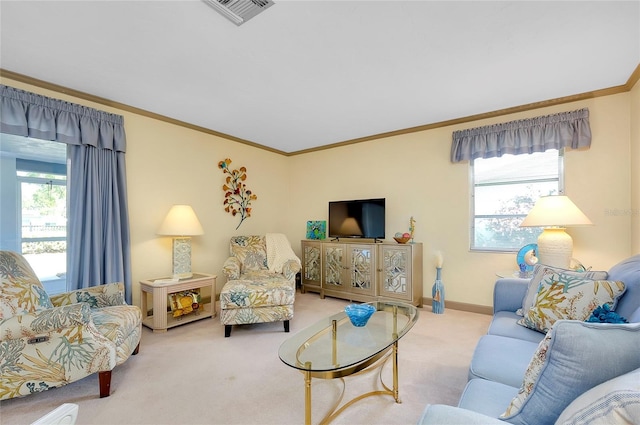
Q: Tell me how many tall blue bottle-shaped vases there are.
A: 1